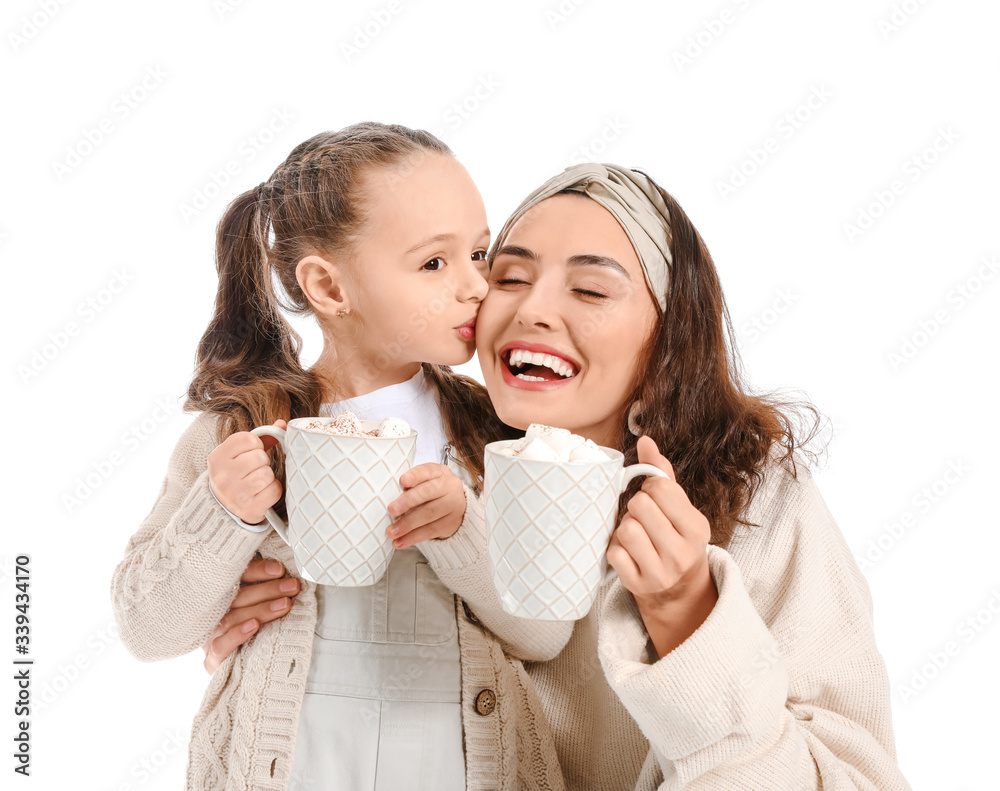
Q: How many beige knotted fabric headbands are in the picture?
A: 1